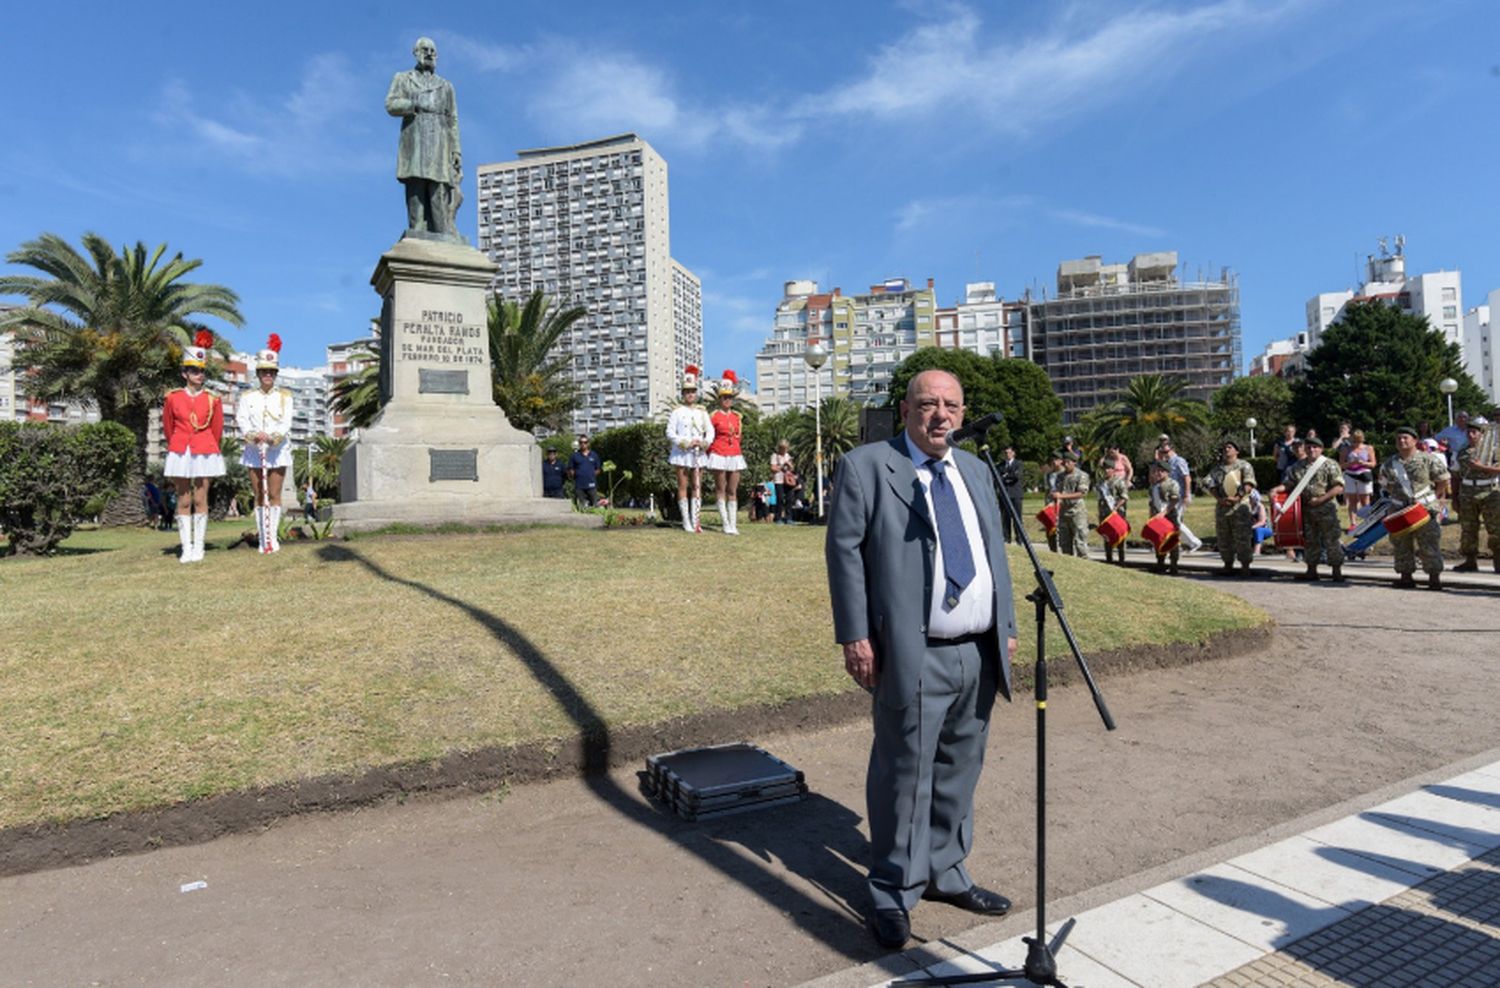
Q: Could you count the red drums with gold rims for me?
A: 4